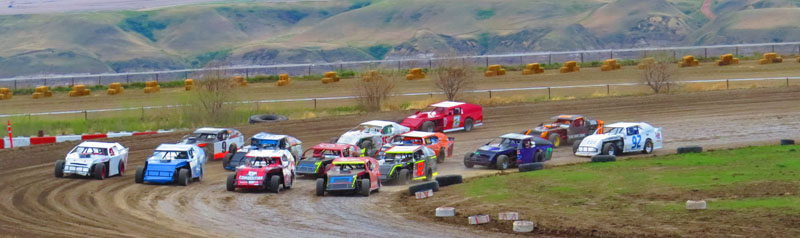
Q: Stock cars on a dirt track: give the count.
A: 14